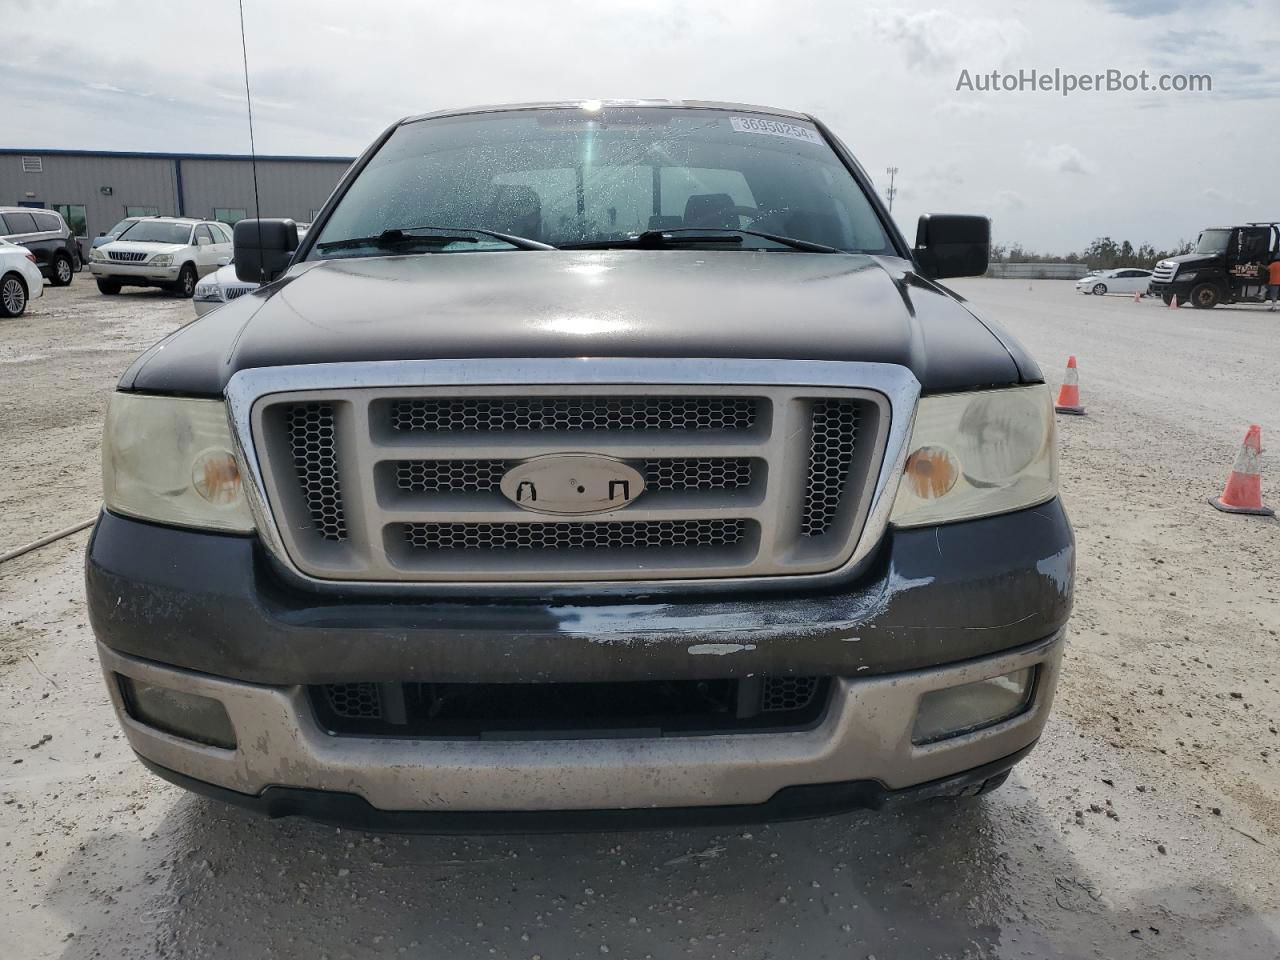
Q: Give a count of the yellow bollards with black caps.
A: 0